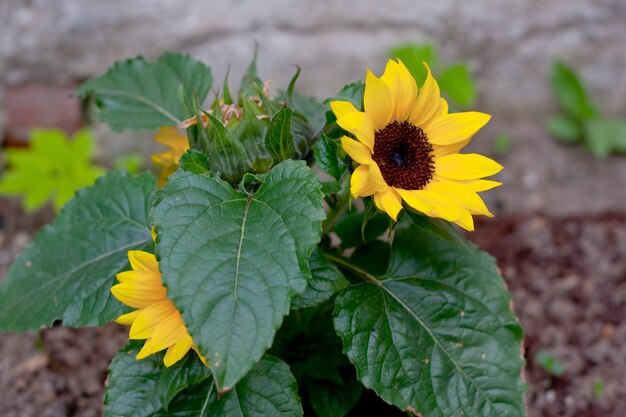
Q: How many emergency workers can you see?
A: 0